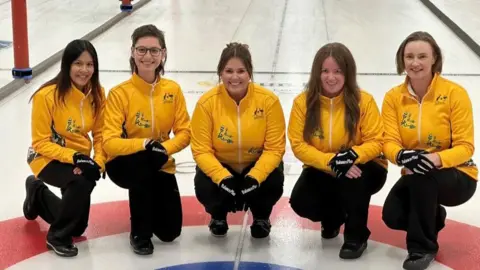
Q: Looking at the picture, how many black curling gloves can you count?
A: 6